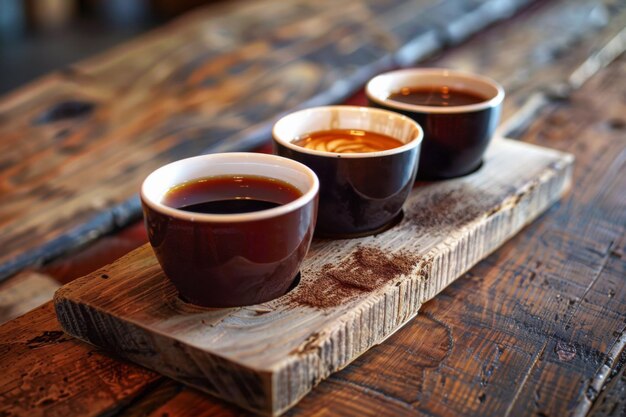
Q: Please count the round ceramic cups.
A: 3